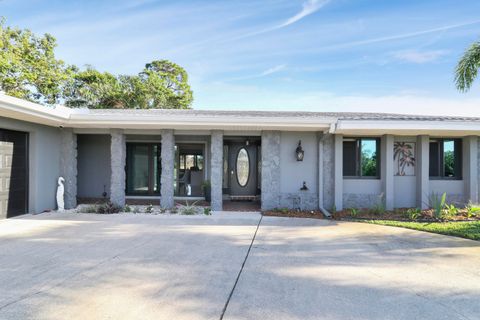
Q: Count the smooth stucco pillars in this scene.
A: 4